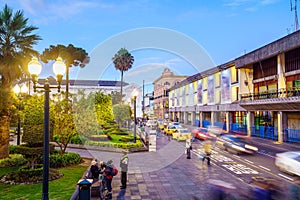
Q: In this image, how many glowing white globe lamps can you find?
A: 5